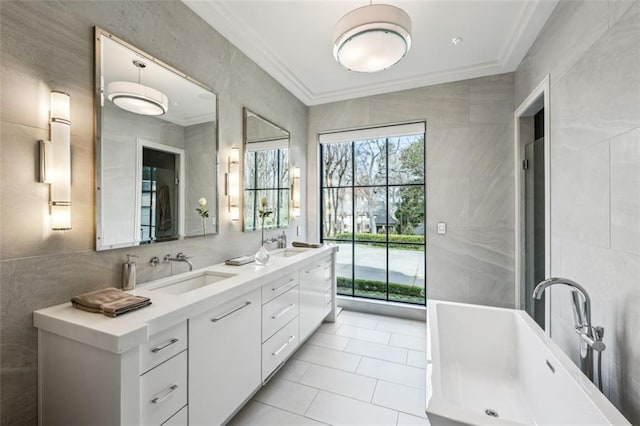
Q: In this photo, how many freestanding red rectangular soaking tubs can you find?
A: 0